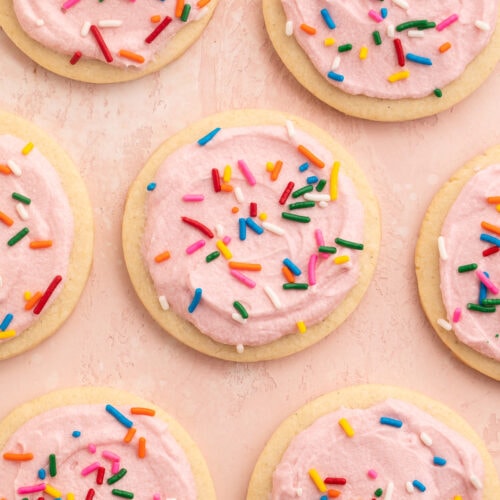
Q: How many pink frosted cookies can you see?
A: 7